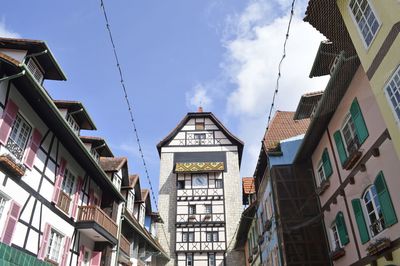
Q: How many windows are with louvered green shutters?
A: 4